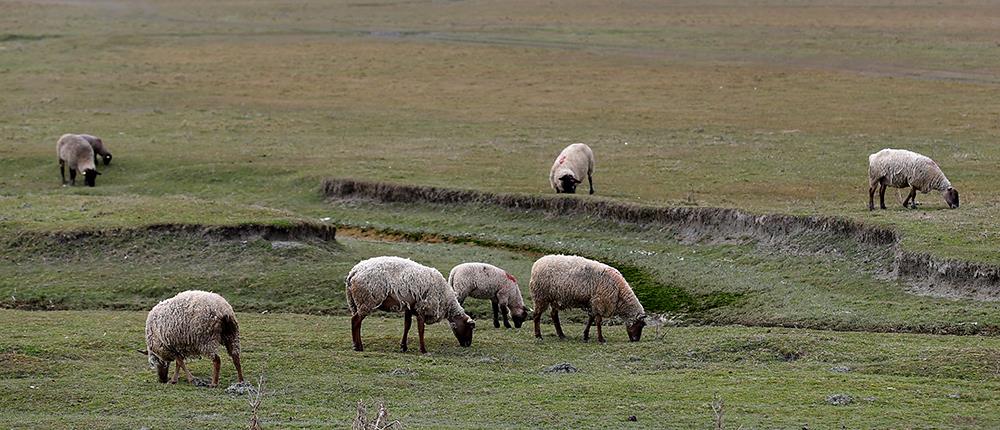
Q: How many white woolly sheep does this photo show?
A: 8